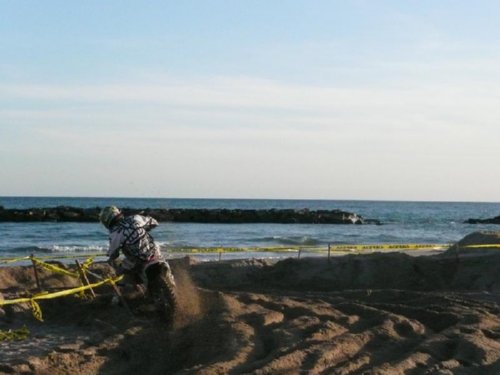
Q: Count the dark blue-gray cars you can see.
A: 0